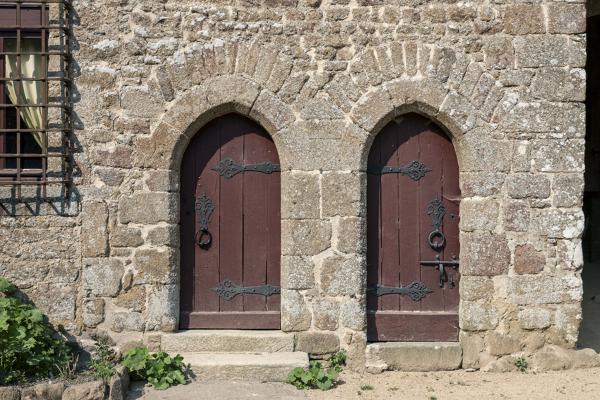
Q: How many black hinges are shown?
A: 4